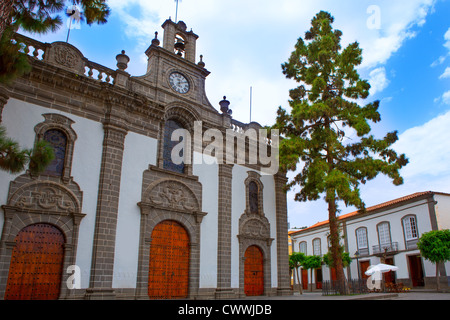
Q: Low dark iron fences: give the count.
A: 1